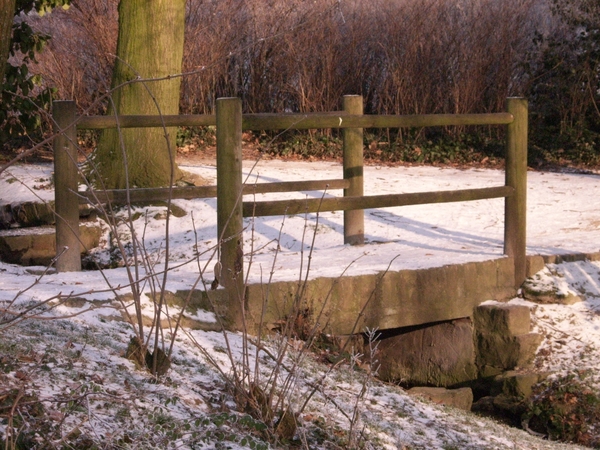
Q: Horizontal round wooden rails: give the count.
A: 4